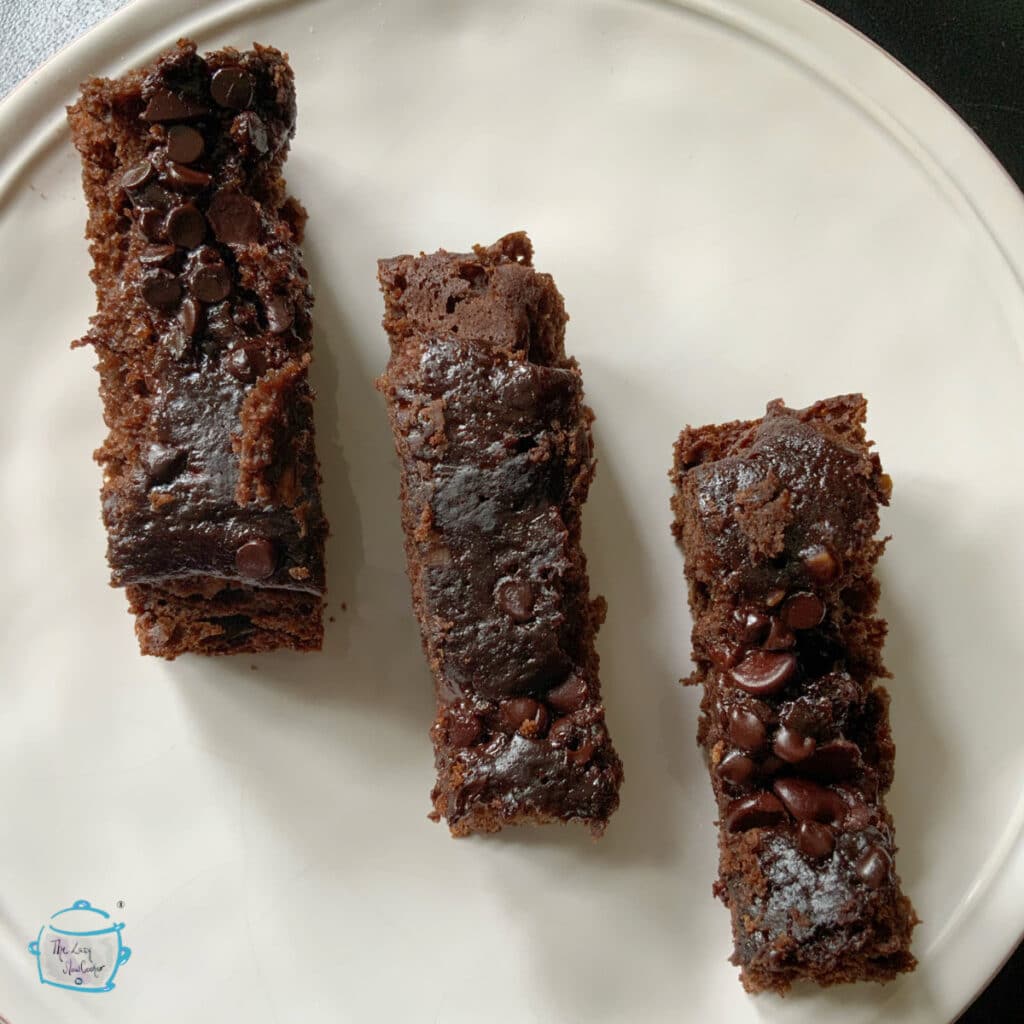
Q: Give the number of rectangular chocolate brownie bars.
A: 3